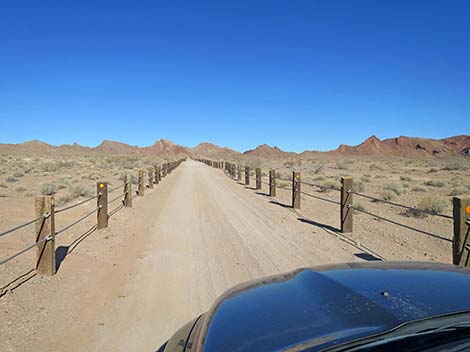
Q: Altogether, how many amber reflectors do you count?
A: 3